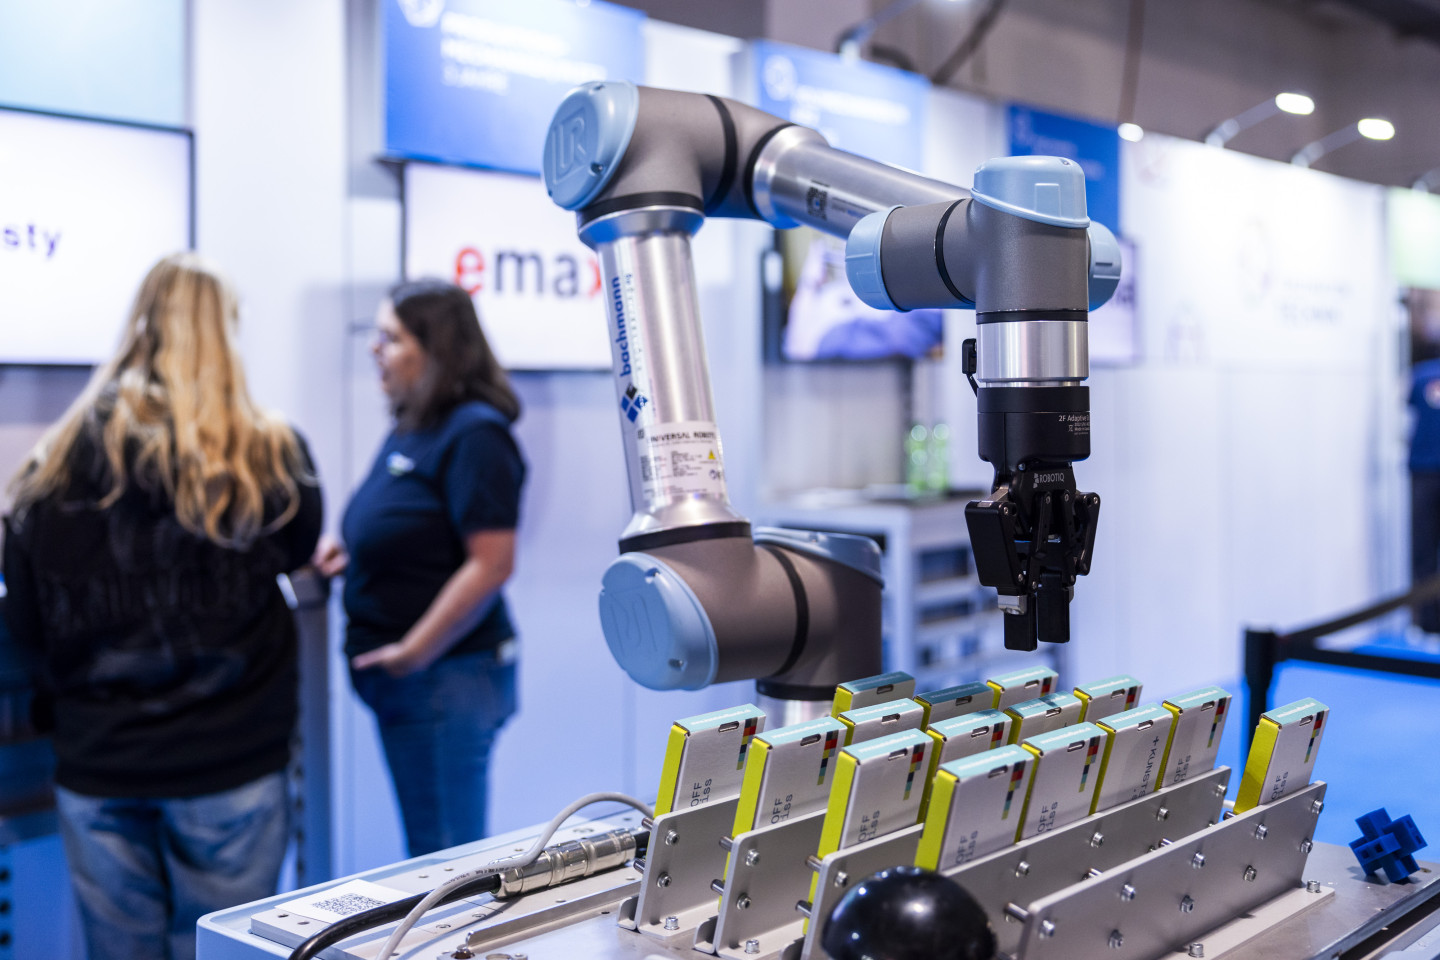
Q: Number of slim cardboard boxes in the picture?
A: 15